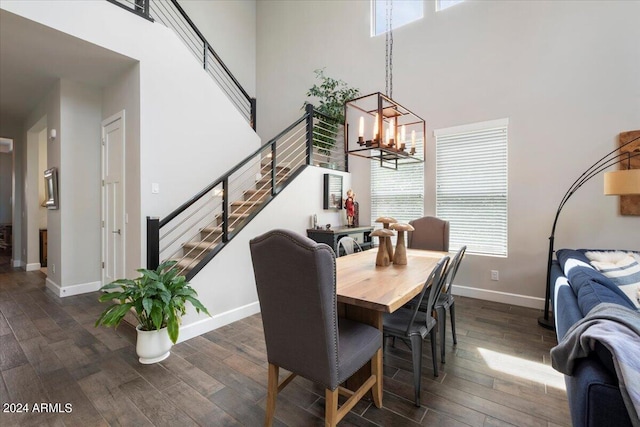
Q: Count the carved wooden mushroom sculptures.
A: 3